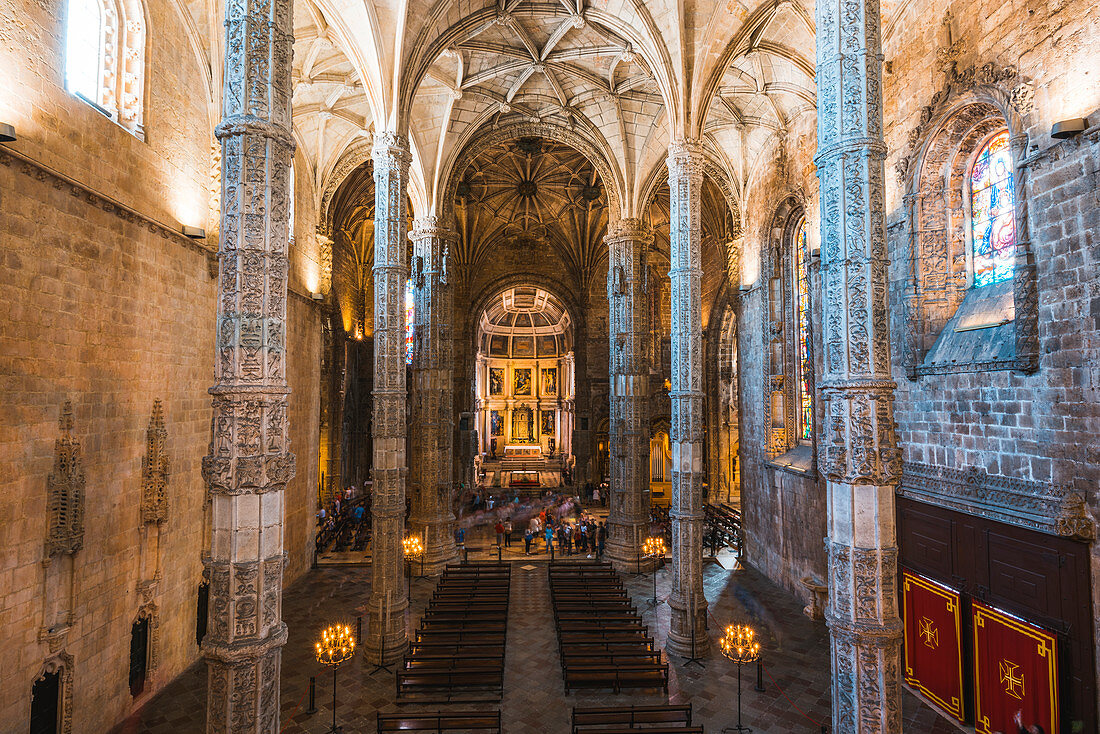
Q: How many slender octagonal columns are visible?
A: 6